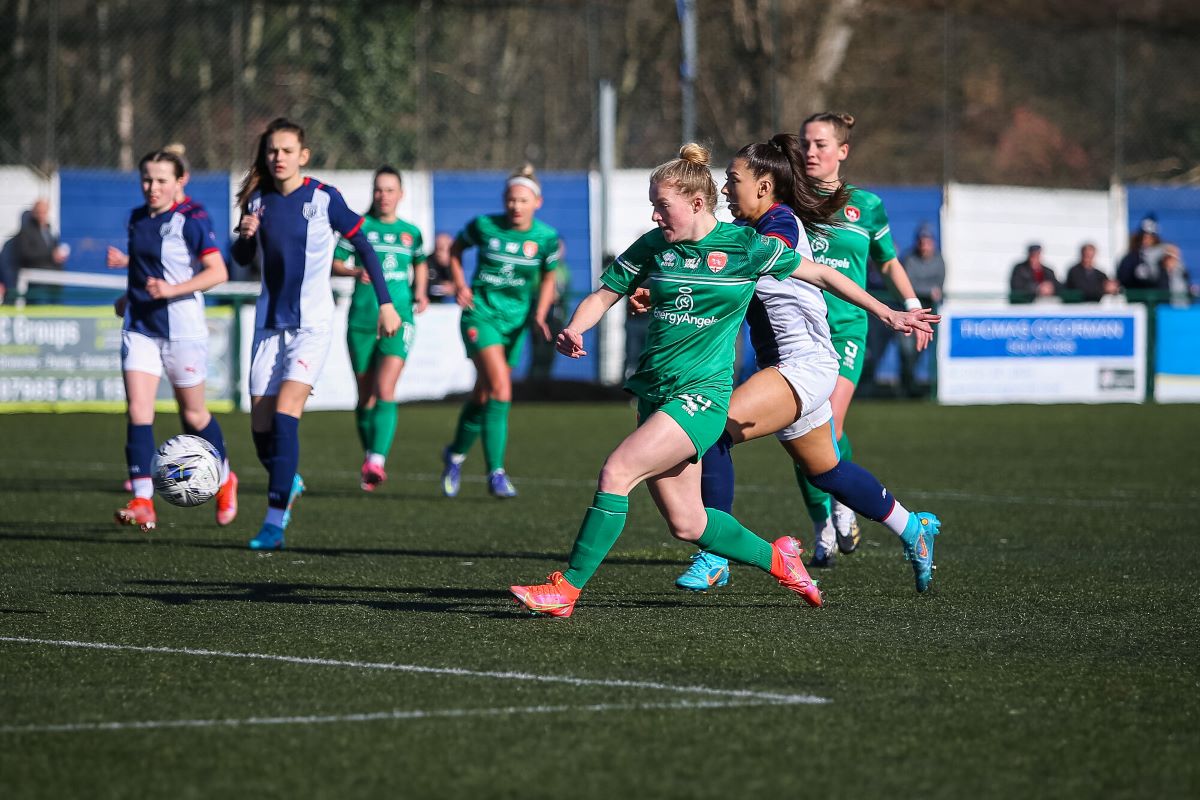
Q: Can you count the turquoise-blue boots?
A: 4